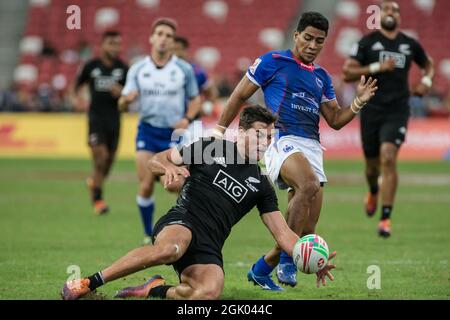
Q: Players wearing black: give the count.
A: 3